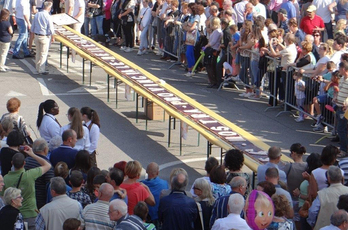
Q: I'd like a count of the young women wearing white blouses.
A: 3